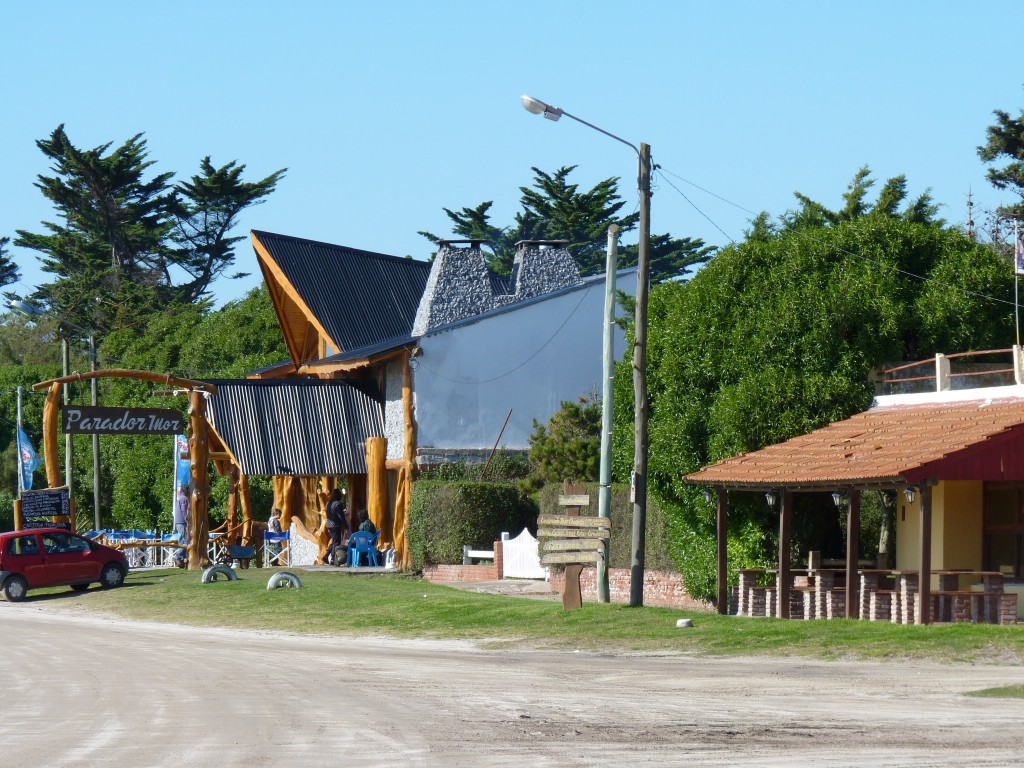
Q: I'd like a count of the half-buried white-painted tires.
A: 2